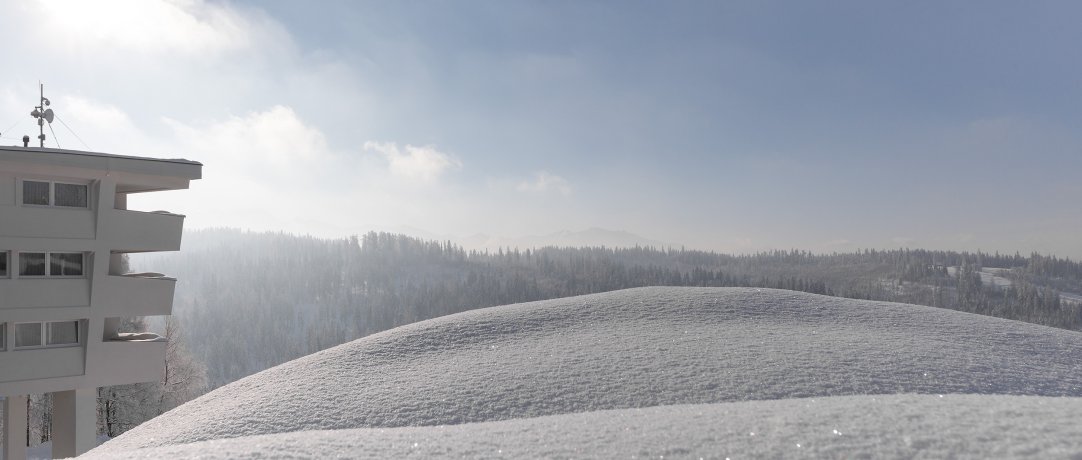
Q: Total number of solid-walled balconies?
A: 3